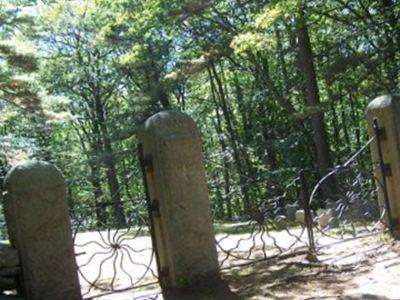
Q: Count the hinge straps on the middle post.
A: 3